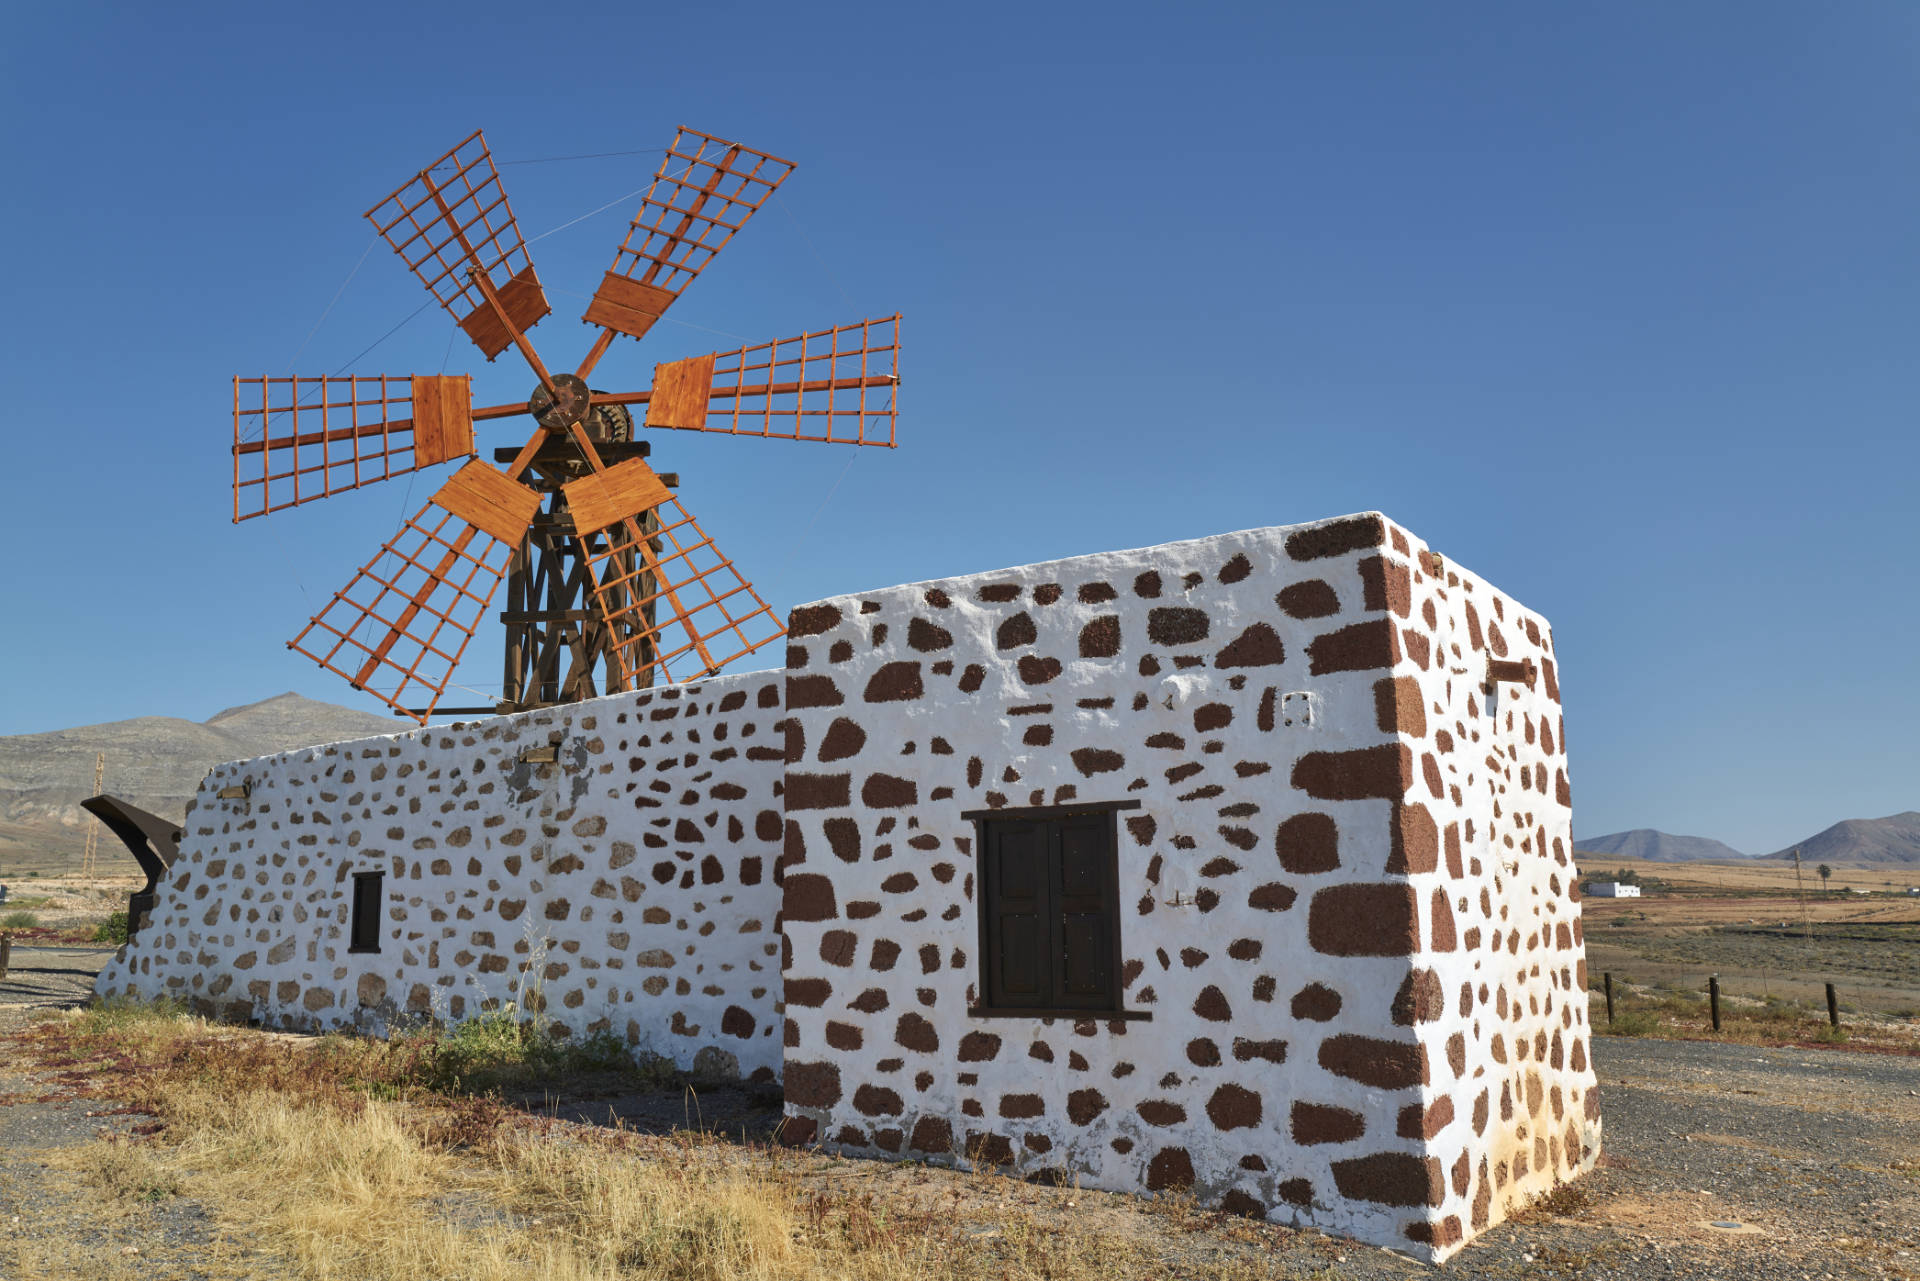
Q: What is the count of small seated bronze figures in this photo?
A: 0